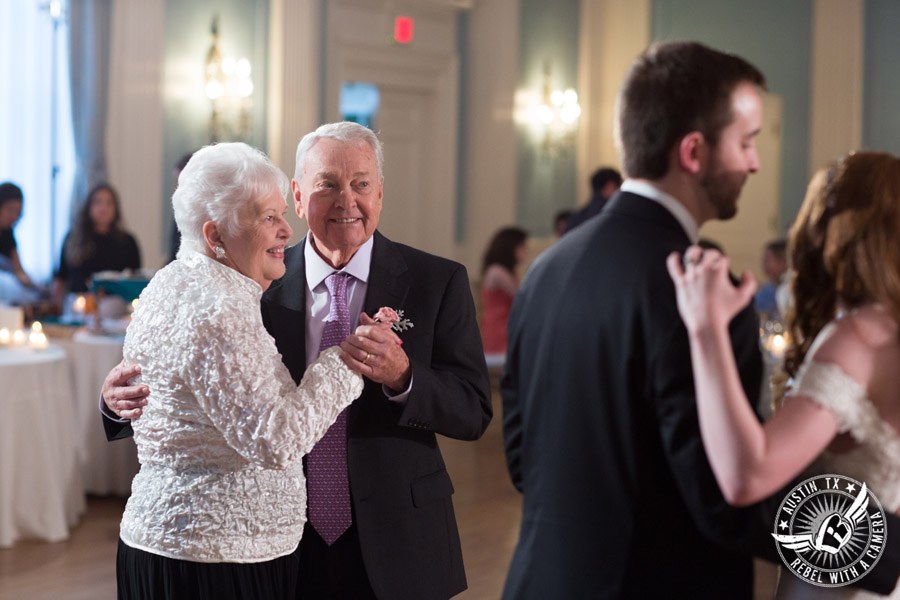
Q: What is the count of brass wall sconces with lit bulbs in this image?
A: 2